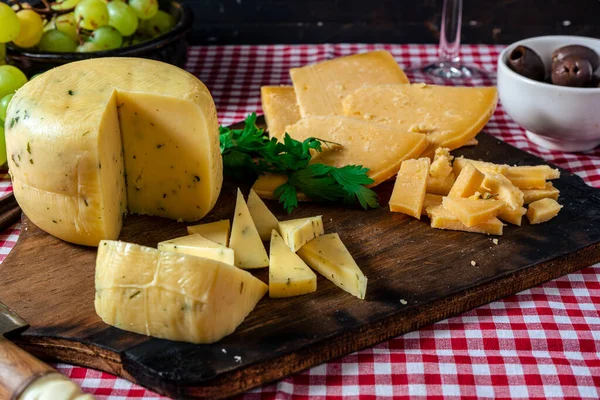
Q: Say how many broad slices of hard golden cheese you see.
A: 4